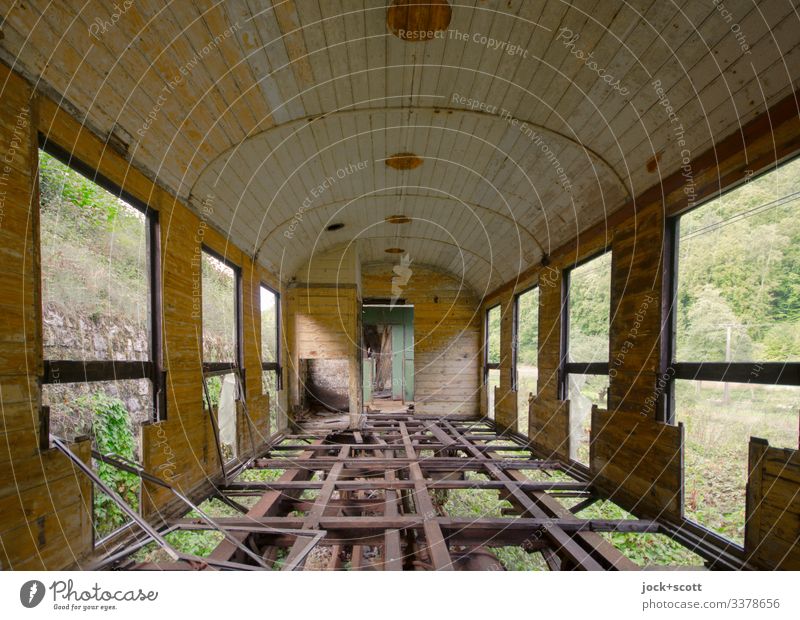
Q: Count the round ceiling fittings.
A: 4